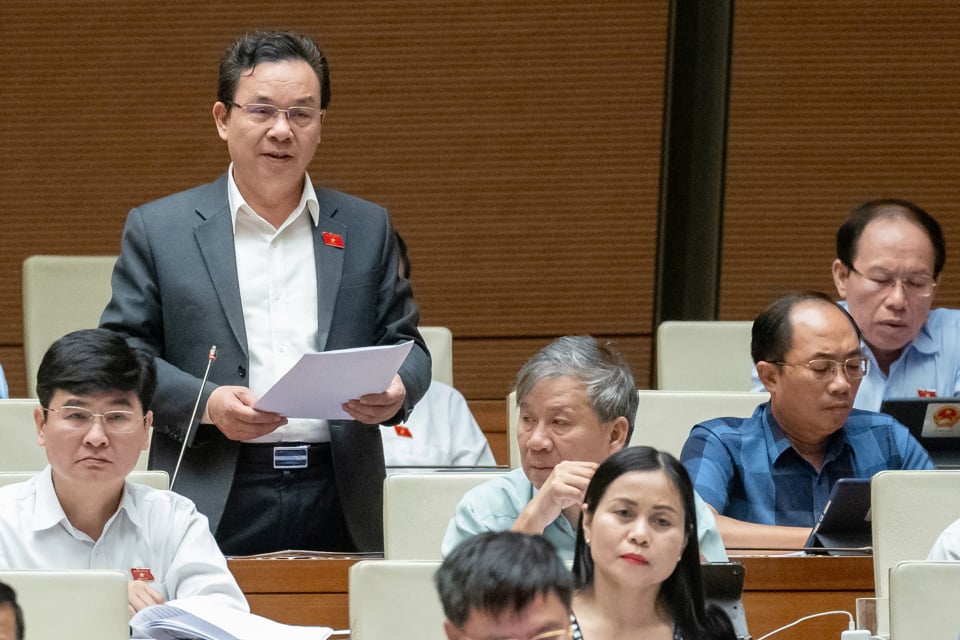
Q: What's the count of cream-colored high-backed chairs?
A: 11